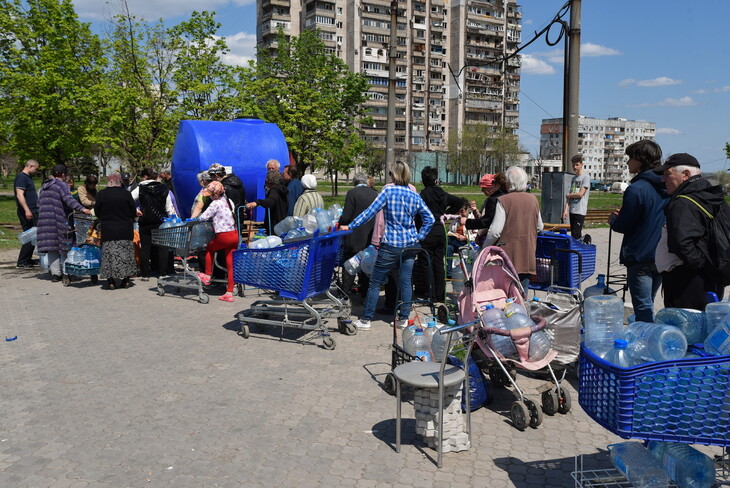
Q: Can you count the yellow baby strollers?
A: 0